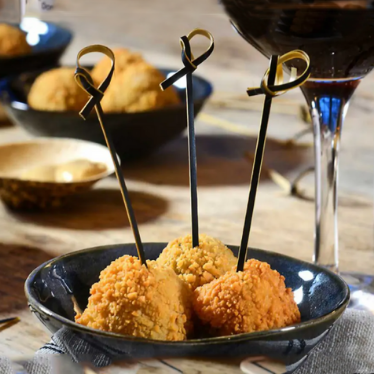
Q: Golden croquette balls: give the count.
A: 7